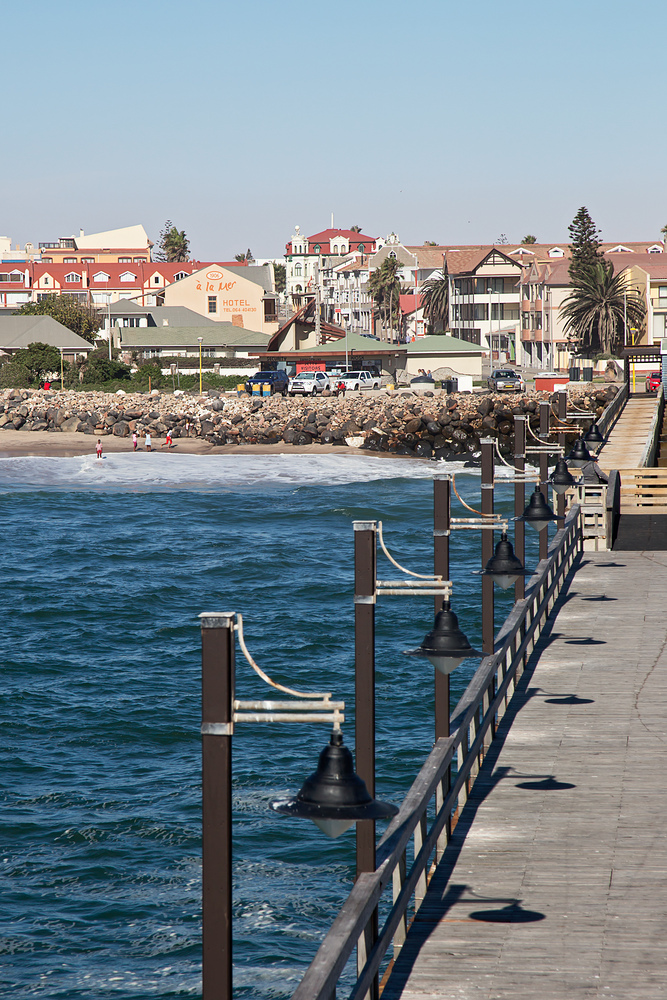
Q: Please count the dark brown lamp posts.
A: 7